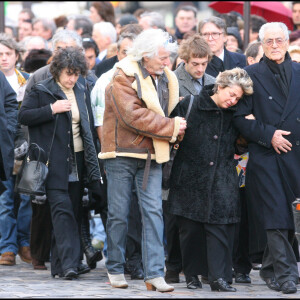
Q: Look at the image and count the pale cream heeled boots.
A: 2